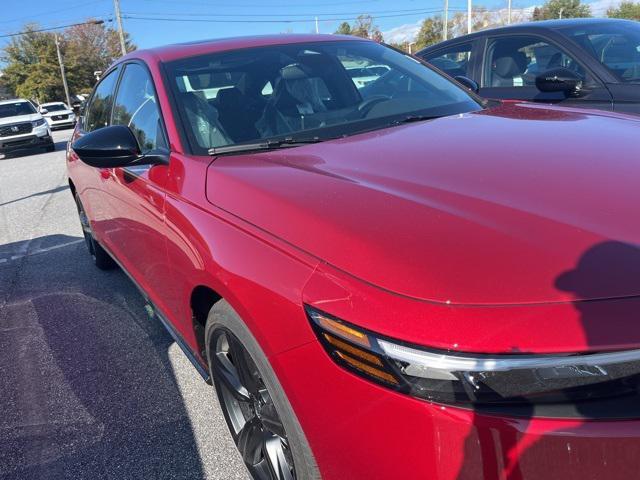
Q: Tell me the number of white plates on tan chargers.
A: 0